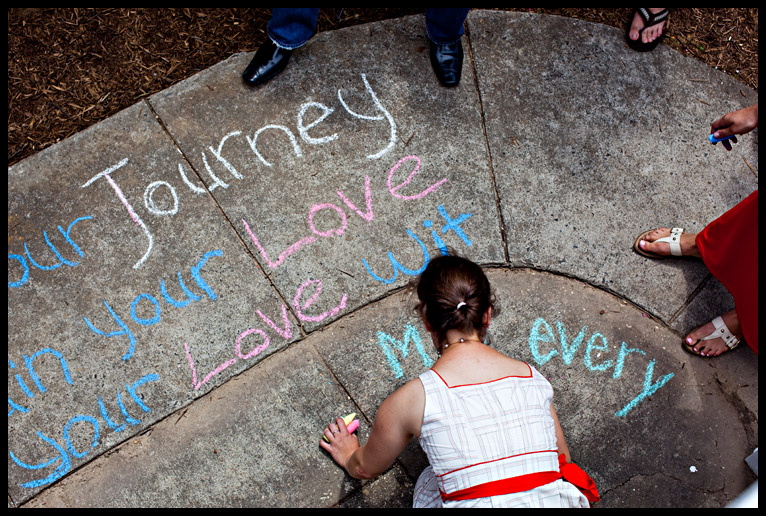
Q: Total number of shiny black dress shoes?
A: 2